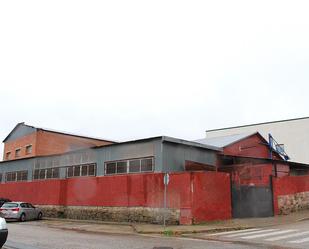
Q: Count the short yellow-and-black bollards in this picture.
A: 0